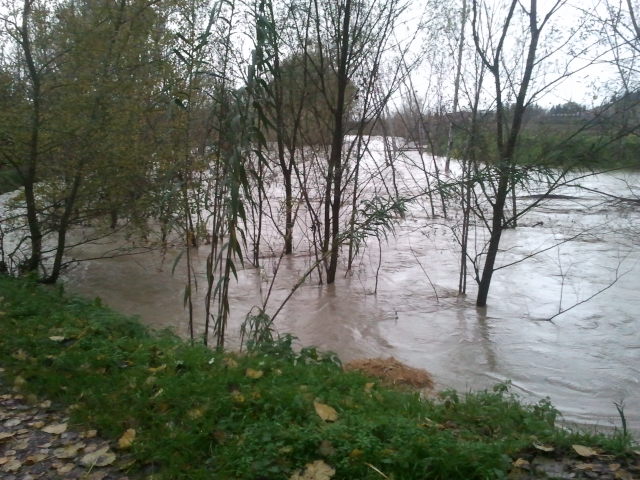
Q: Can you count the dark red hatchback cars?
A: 0